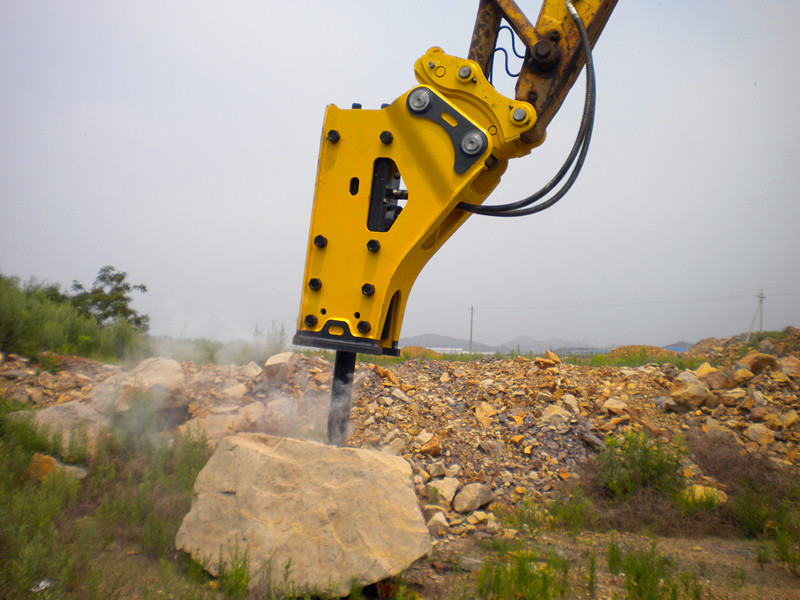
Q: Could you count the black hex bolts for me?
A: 8